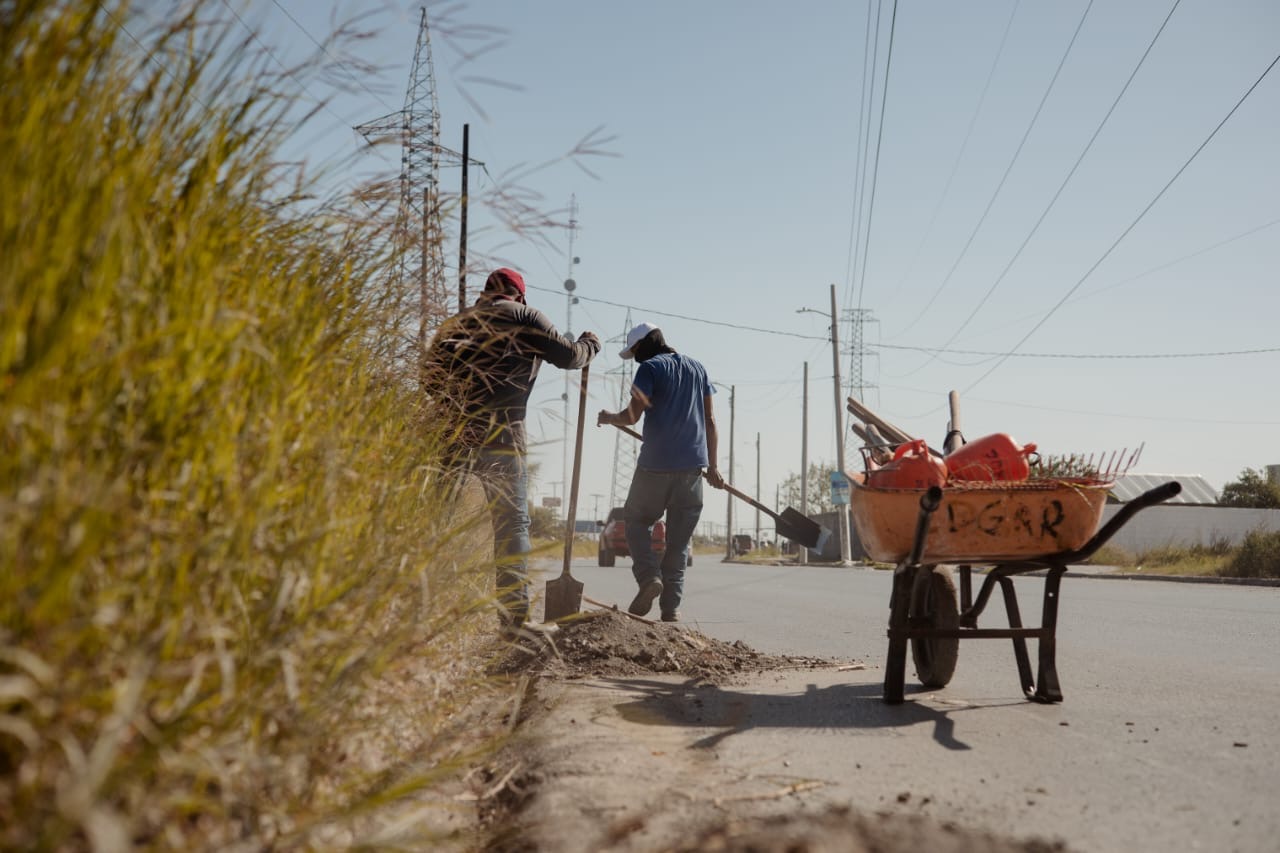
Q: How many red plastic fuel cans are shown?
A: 2